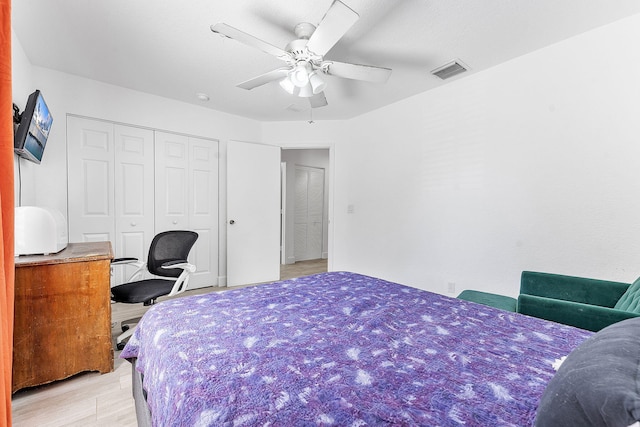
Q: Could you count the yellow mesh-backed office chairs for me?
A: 0